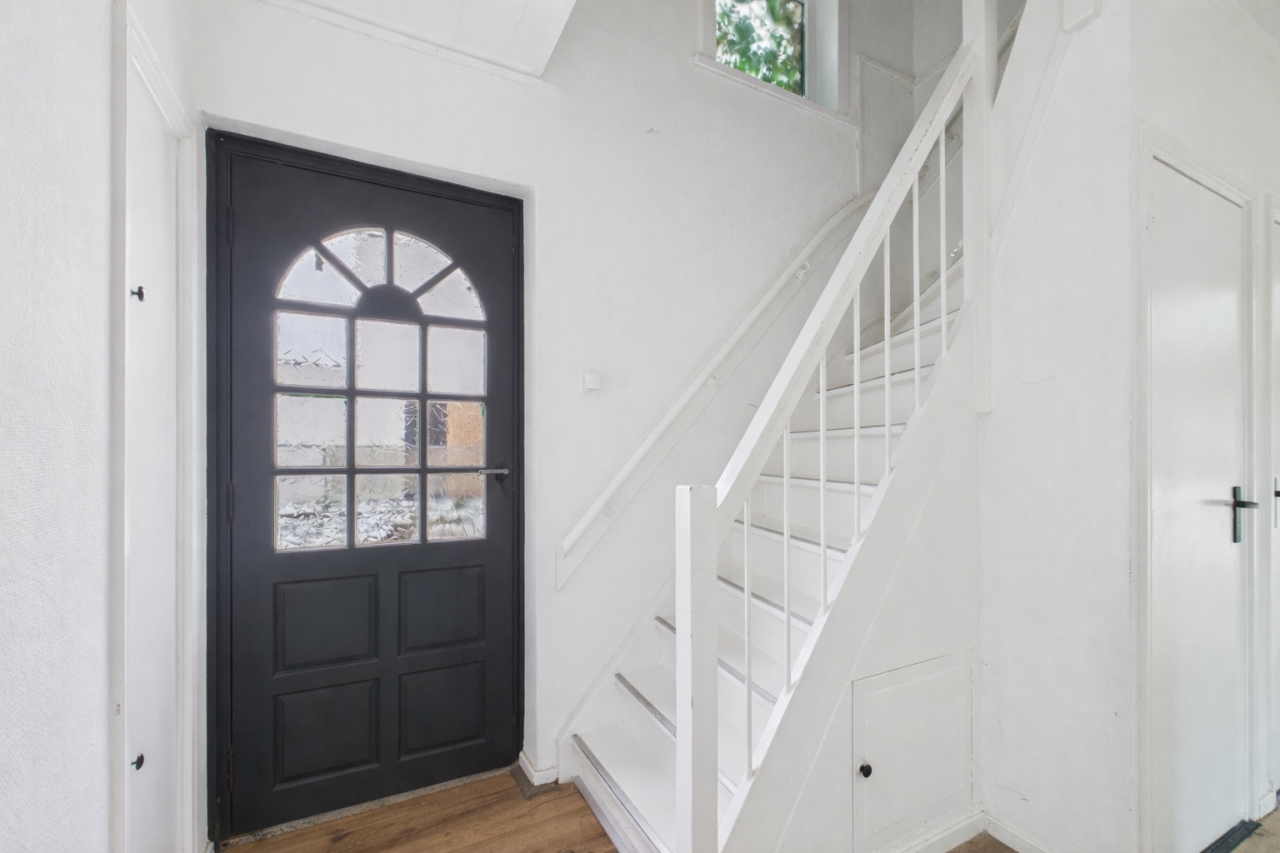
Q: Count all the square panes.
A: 9